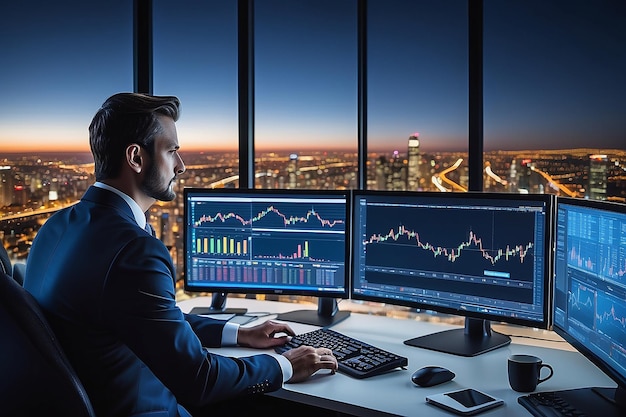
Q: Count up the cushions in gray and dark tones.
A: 0